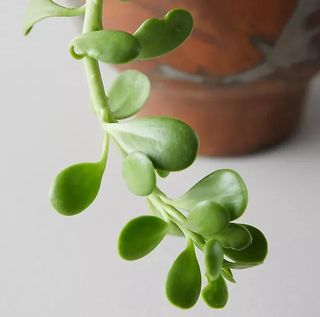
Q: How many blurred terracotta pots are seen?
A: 1